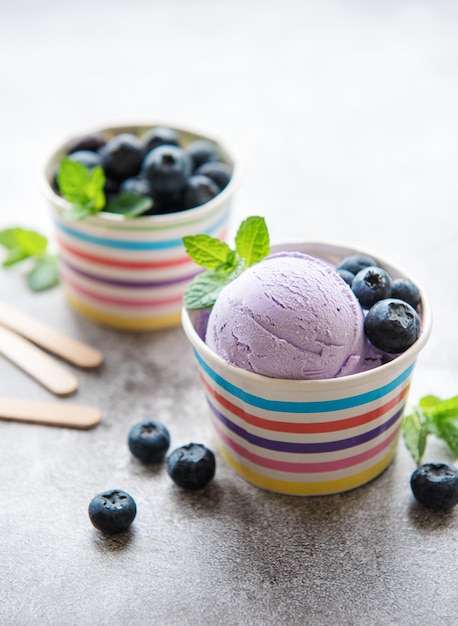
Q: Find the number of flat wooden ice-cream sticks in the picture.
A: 3